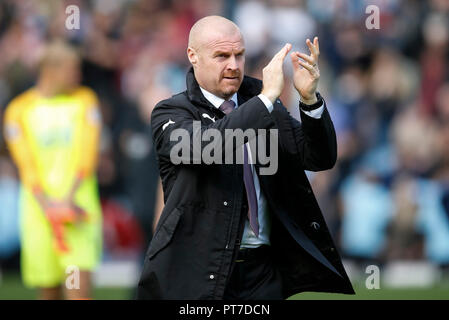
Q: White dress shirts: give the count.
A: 1